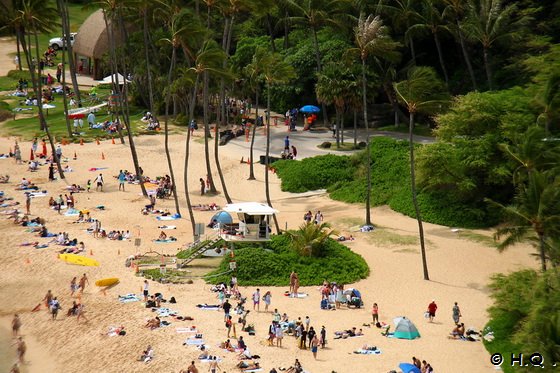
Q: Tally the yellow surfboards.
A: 2